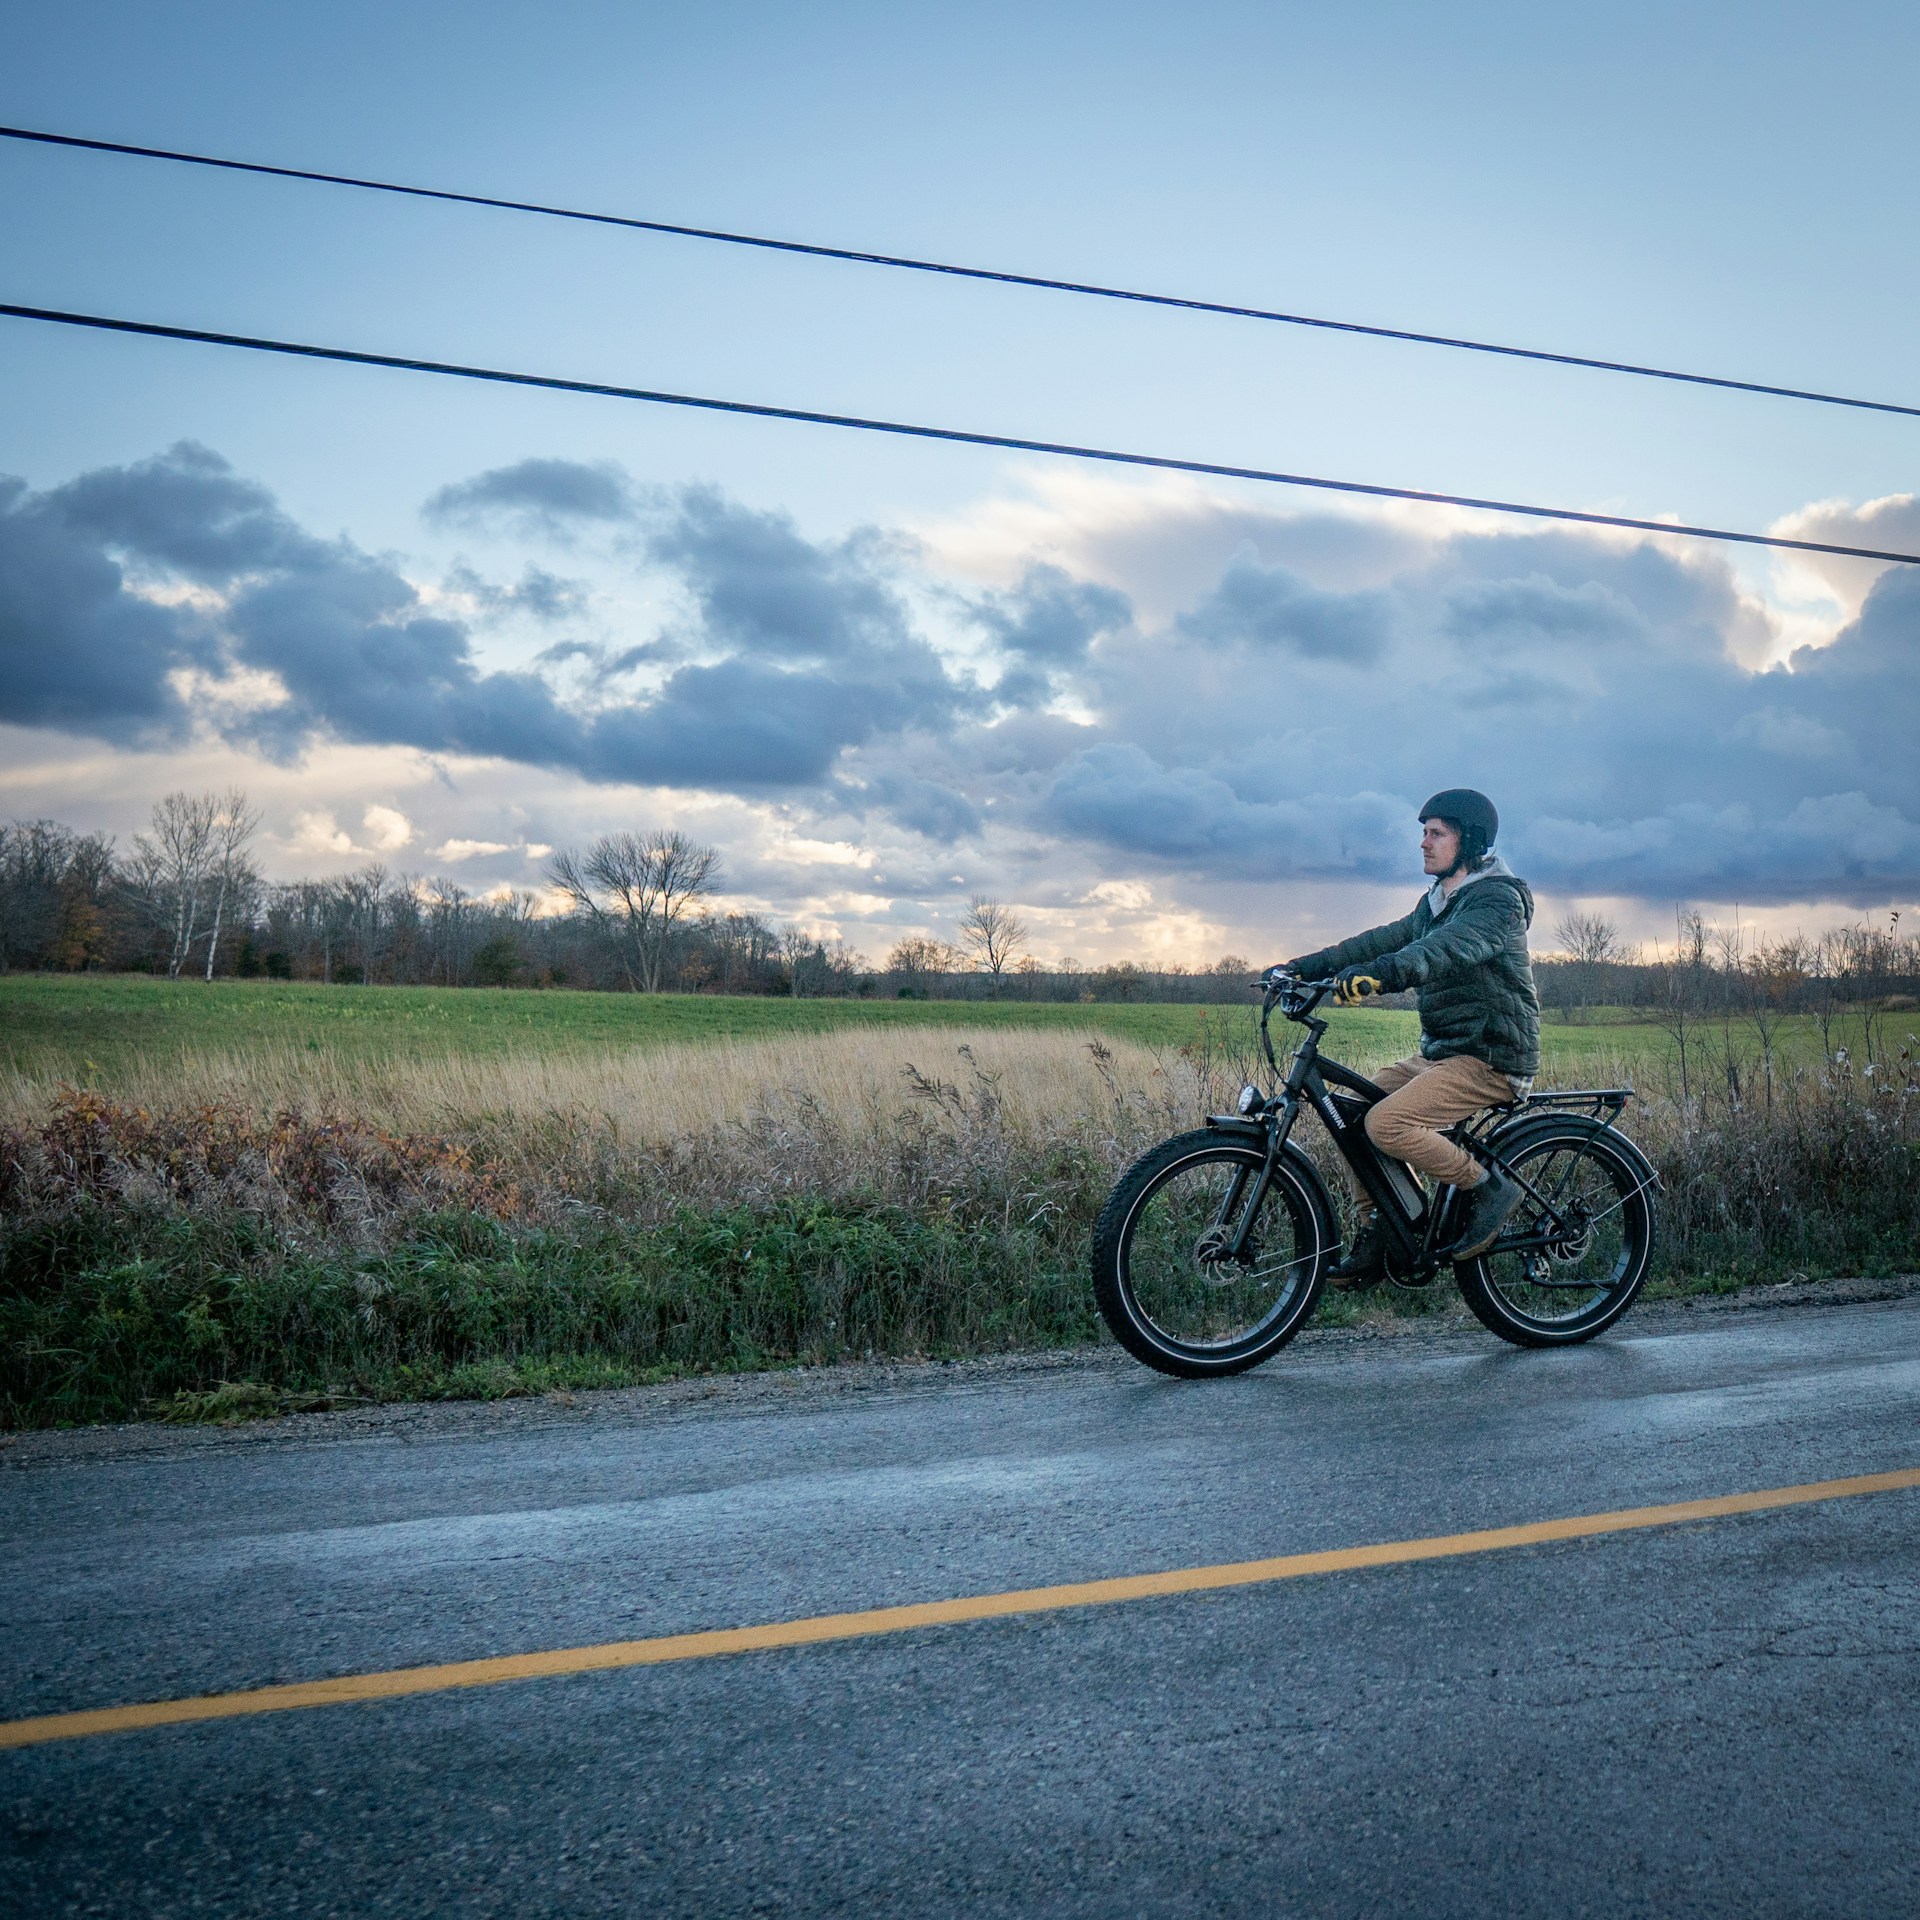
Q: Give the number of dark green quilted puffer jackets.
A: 1